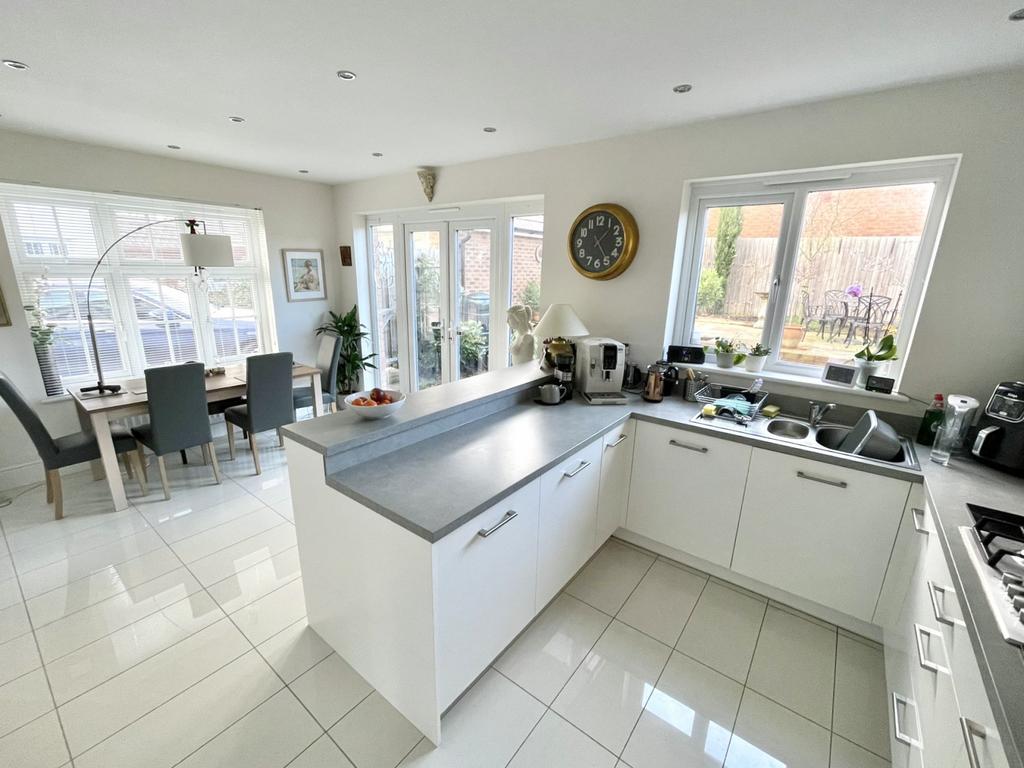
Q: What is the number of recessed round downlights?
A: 9